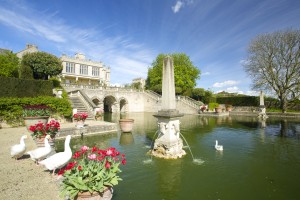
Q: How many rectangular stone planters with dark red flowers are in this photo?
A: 1